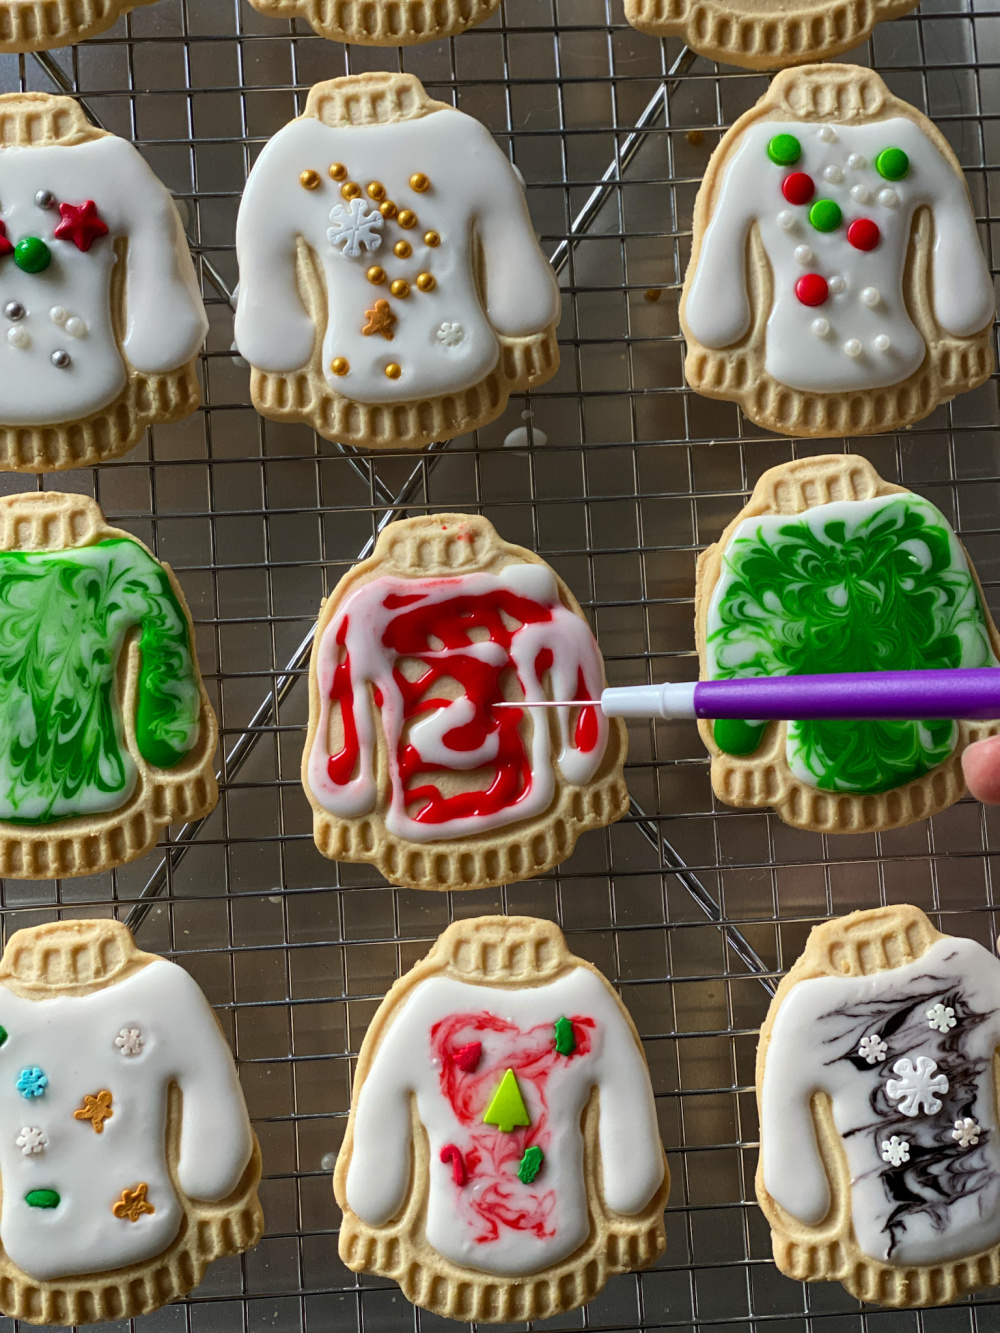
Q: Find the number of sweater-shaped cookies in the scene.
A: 12